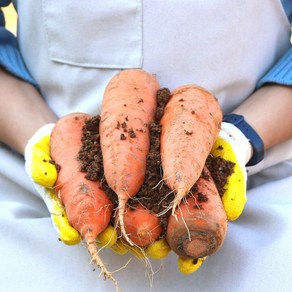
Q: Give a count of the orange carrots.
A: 5